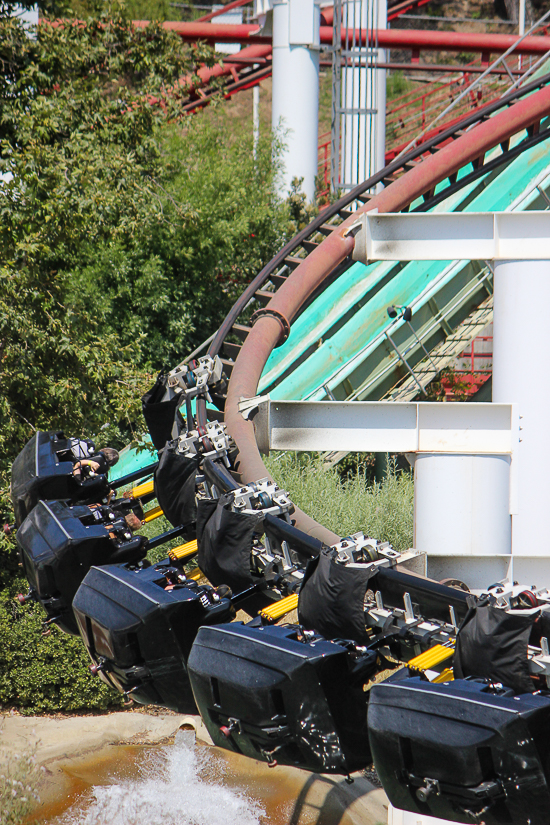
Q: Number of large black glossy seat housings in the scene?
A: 5